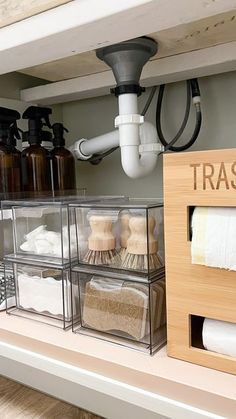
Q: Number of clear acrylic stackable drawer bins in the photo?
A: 4